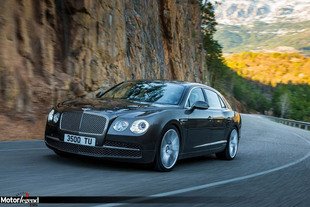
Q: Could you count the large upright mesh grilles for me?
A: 1